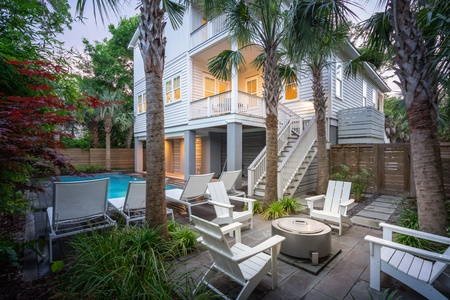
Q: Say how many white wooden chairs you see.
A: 4